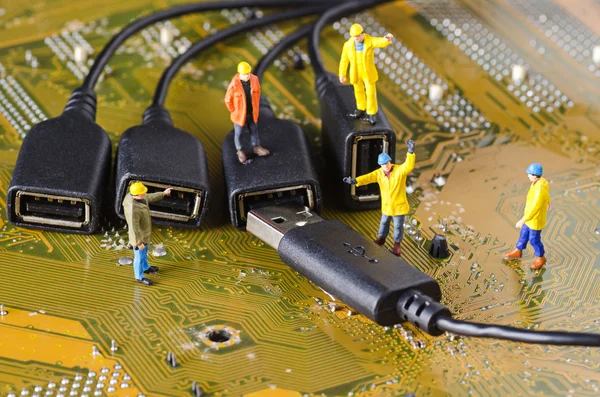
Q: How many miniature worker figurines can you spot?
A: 5